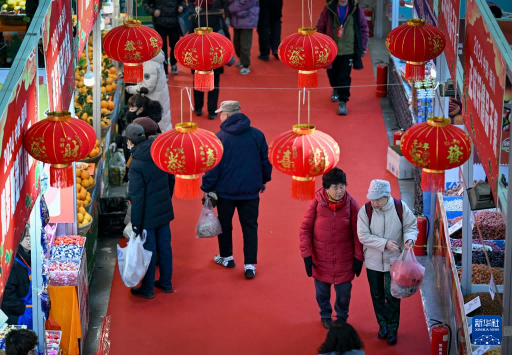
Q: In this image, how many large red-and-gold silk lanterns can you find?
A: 8